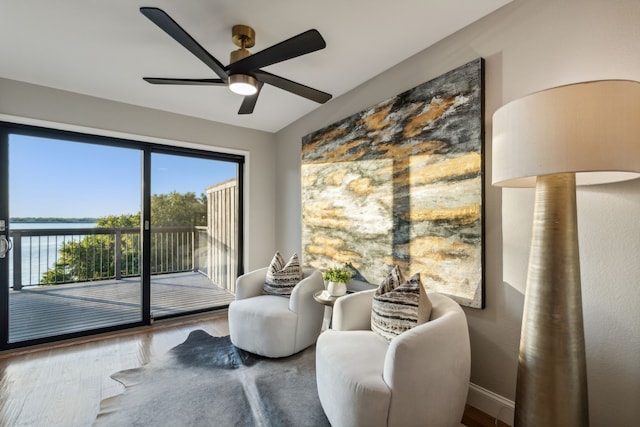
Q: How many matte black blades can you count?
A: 5